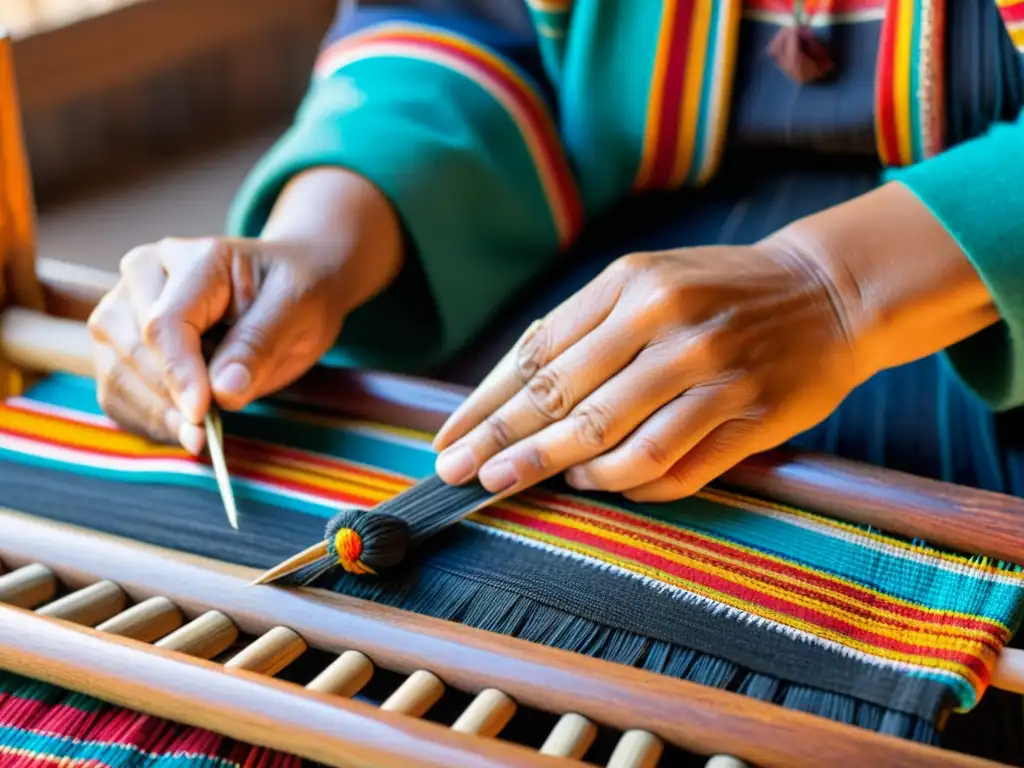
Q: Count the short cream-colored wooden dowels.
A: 11